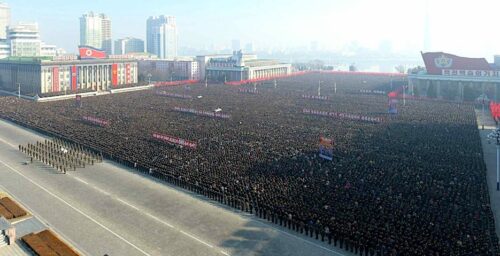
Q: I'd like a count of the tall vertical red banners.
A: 4